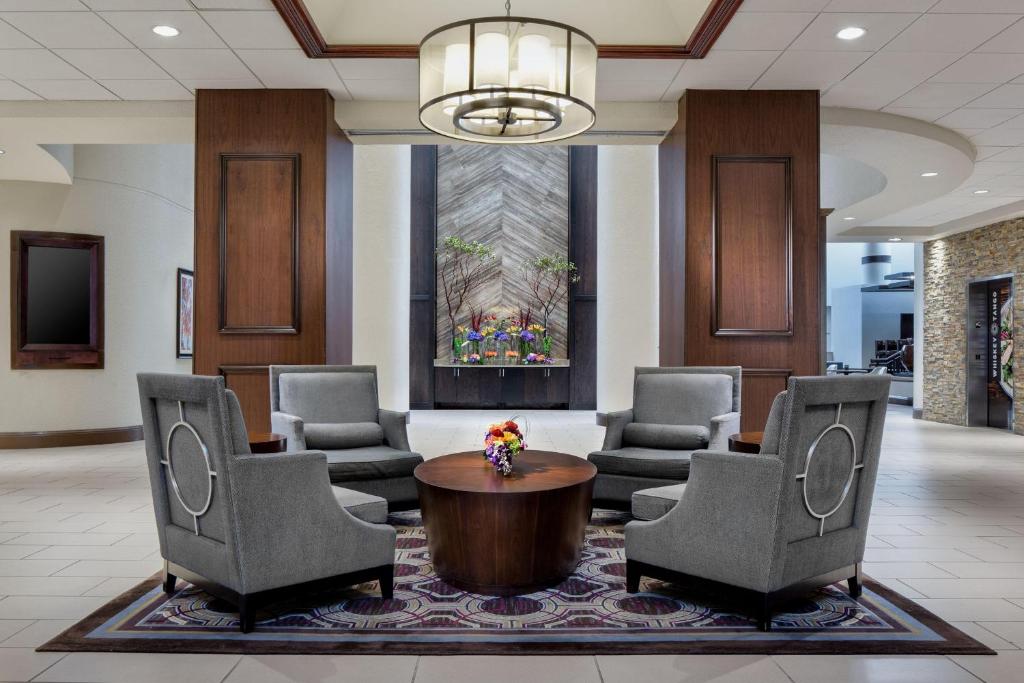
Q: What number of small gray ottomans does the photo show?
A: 0